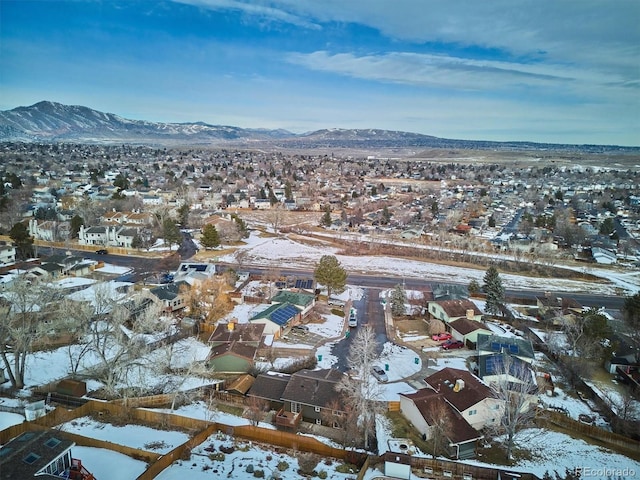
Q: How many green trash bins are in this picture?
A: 6